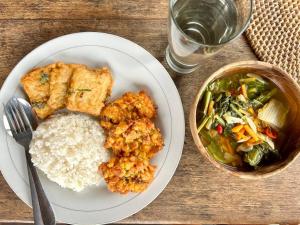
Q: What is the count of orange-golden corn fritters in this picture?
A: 3